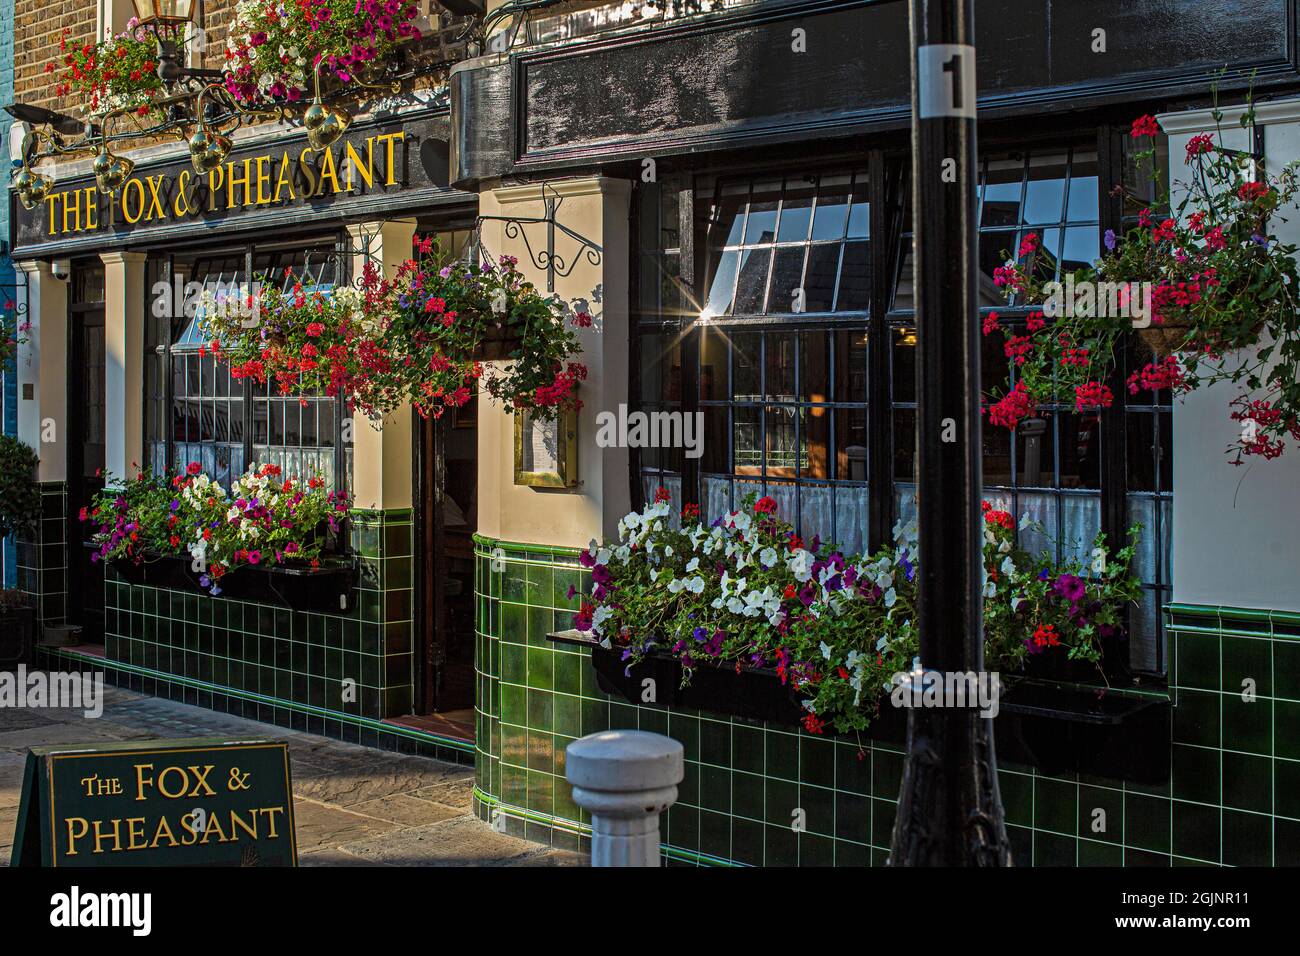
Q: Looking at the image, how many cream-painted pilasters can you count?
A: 5